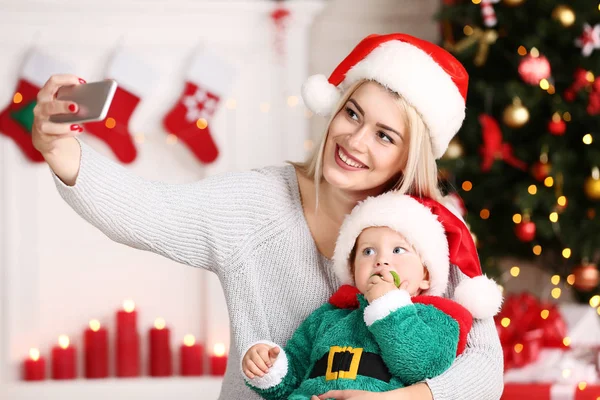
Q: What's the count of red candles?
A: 7